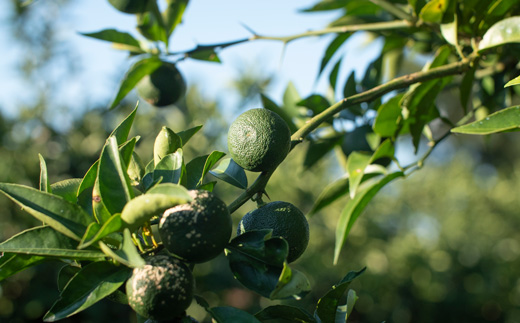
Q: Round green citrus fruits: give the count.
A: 6